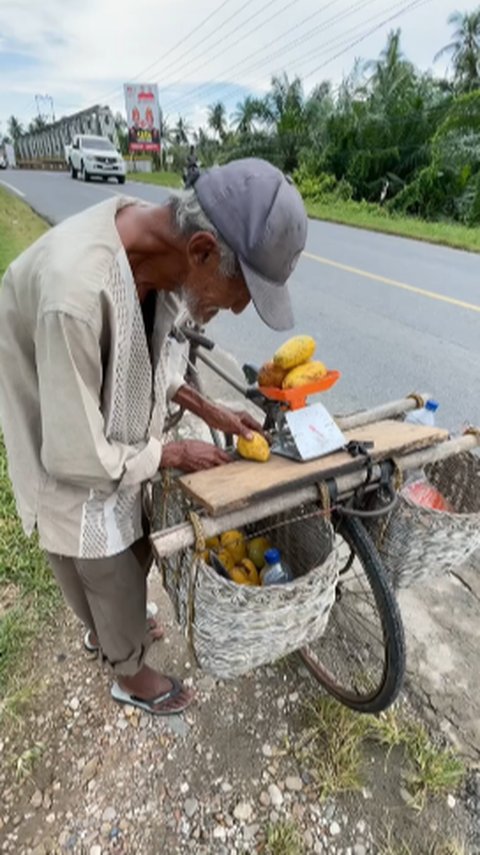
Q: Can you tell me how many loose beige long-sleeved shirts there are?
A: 1